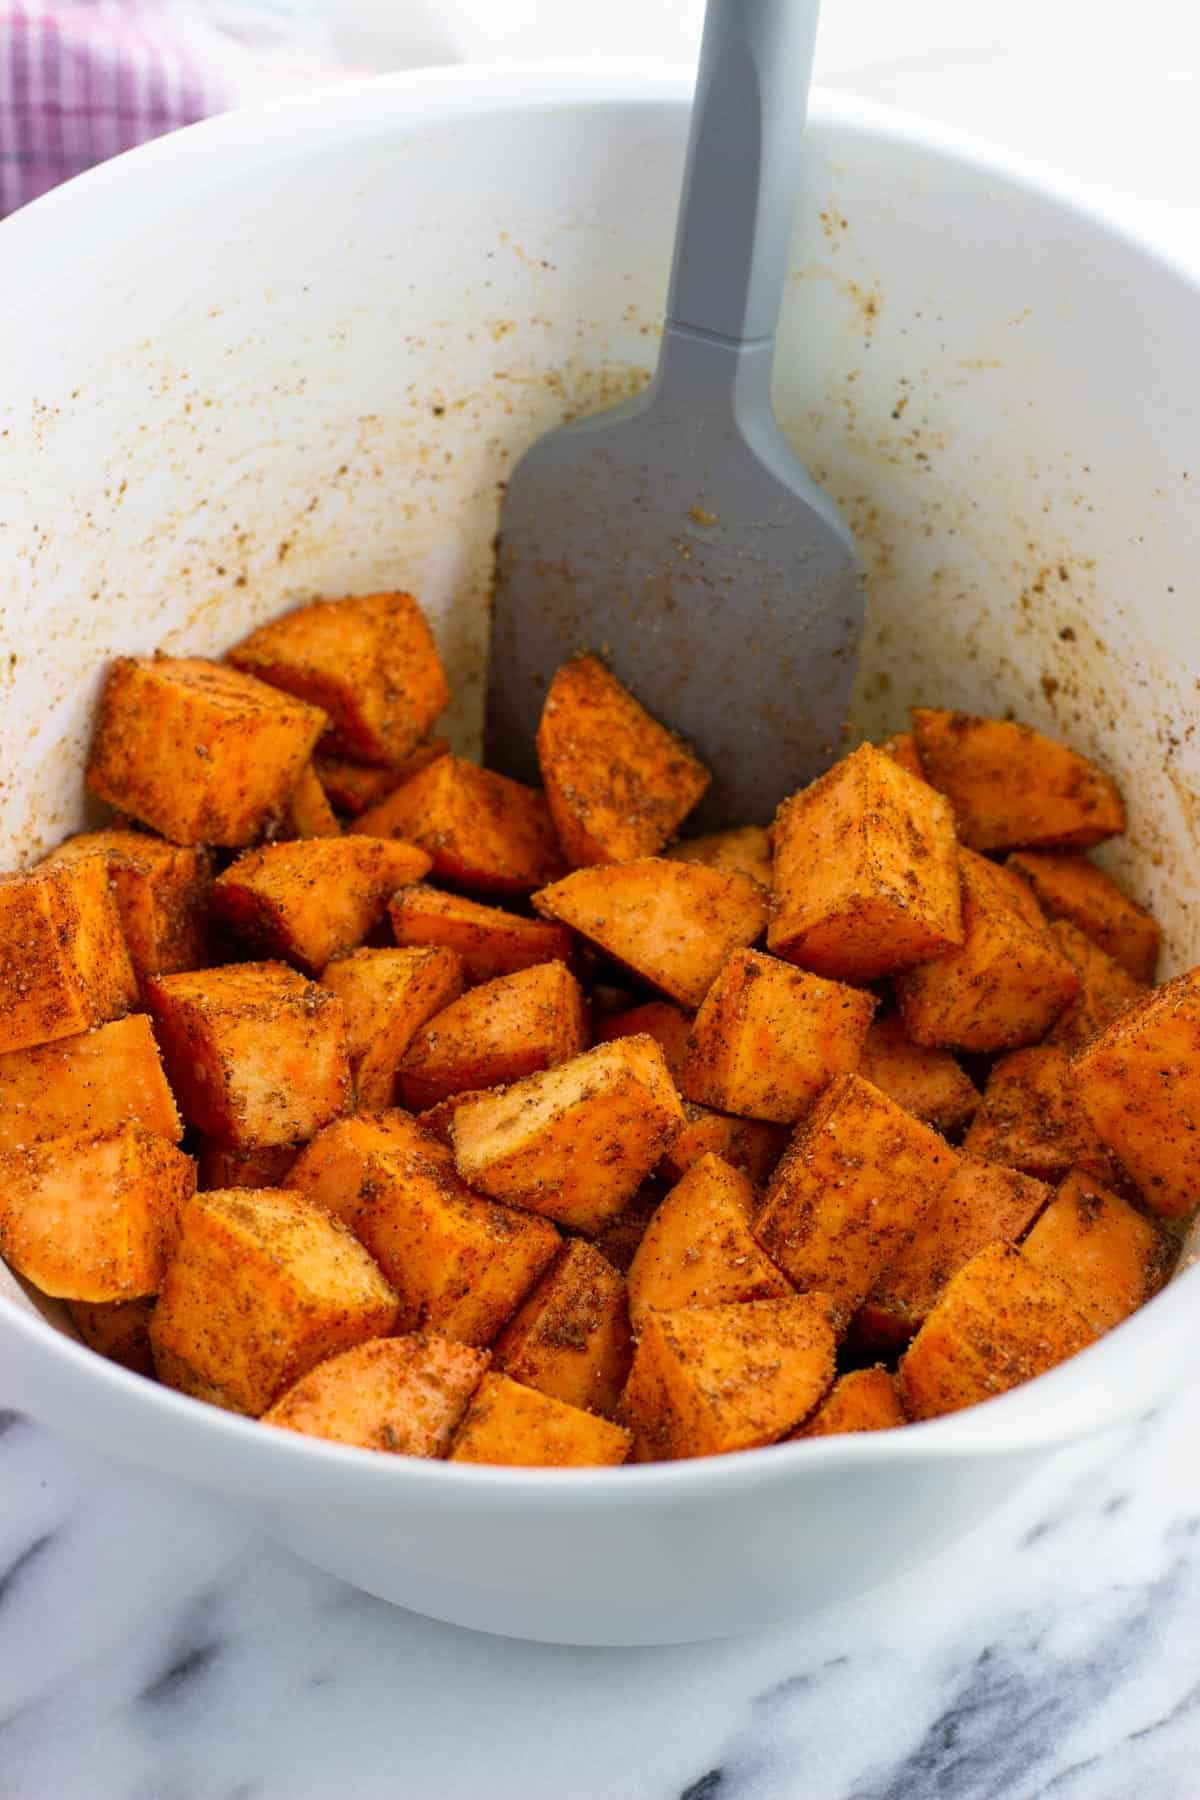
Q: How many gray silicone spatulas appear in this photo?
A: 1